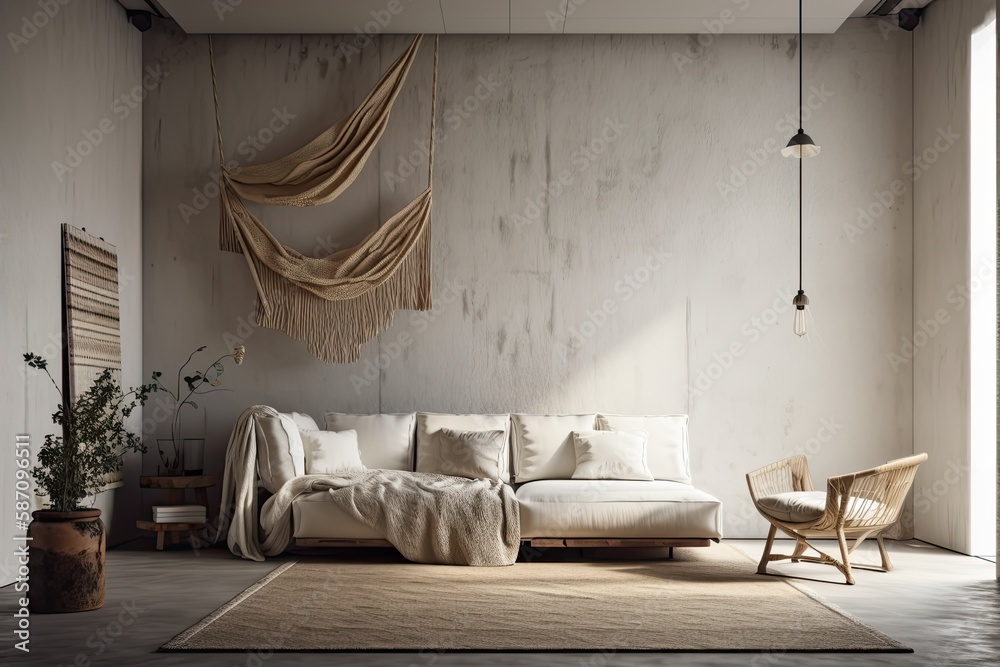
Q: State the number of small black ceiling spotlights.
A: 2